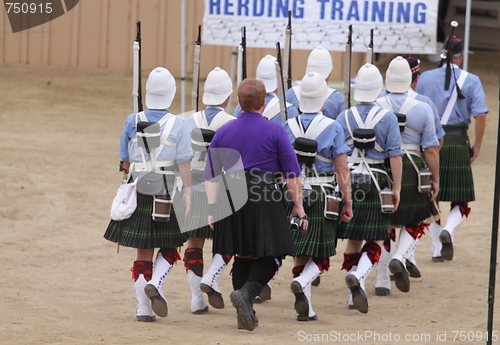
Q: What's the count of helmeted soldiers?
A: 7